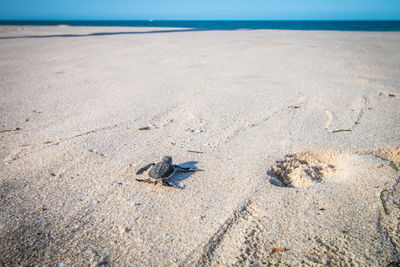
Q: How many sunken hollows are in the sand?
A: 1